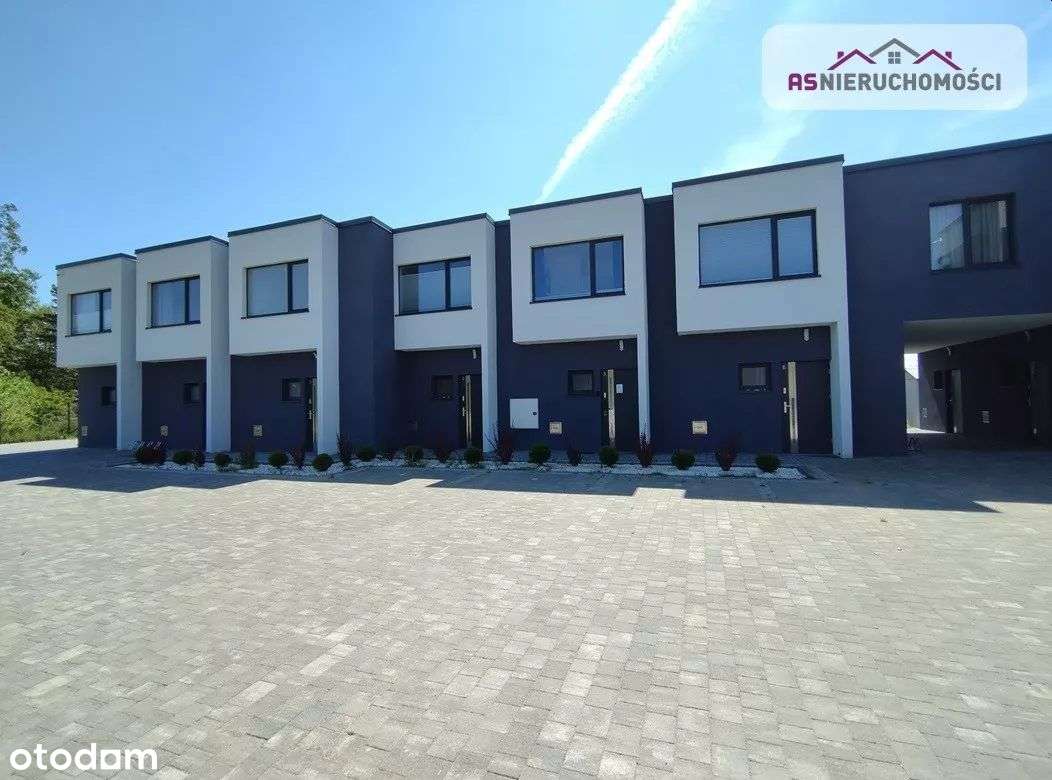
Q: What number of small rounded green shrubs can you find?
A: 11